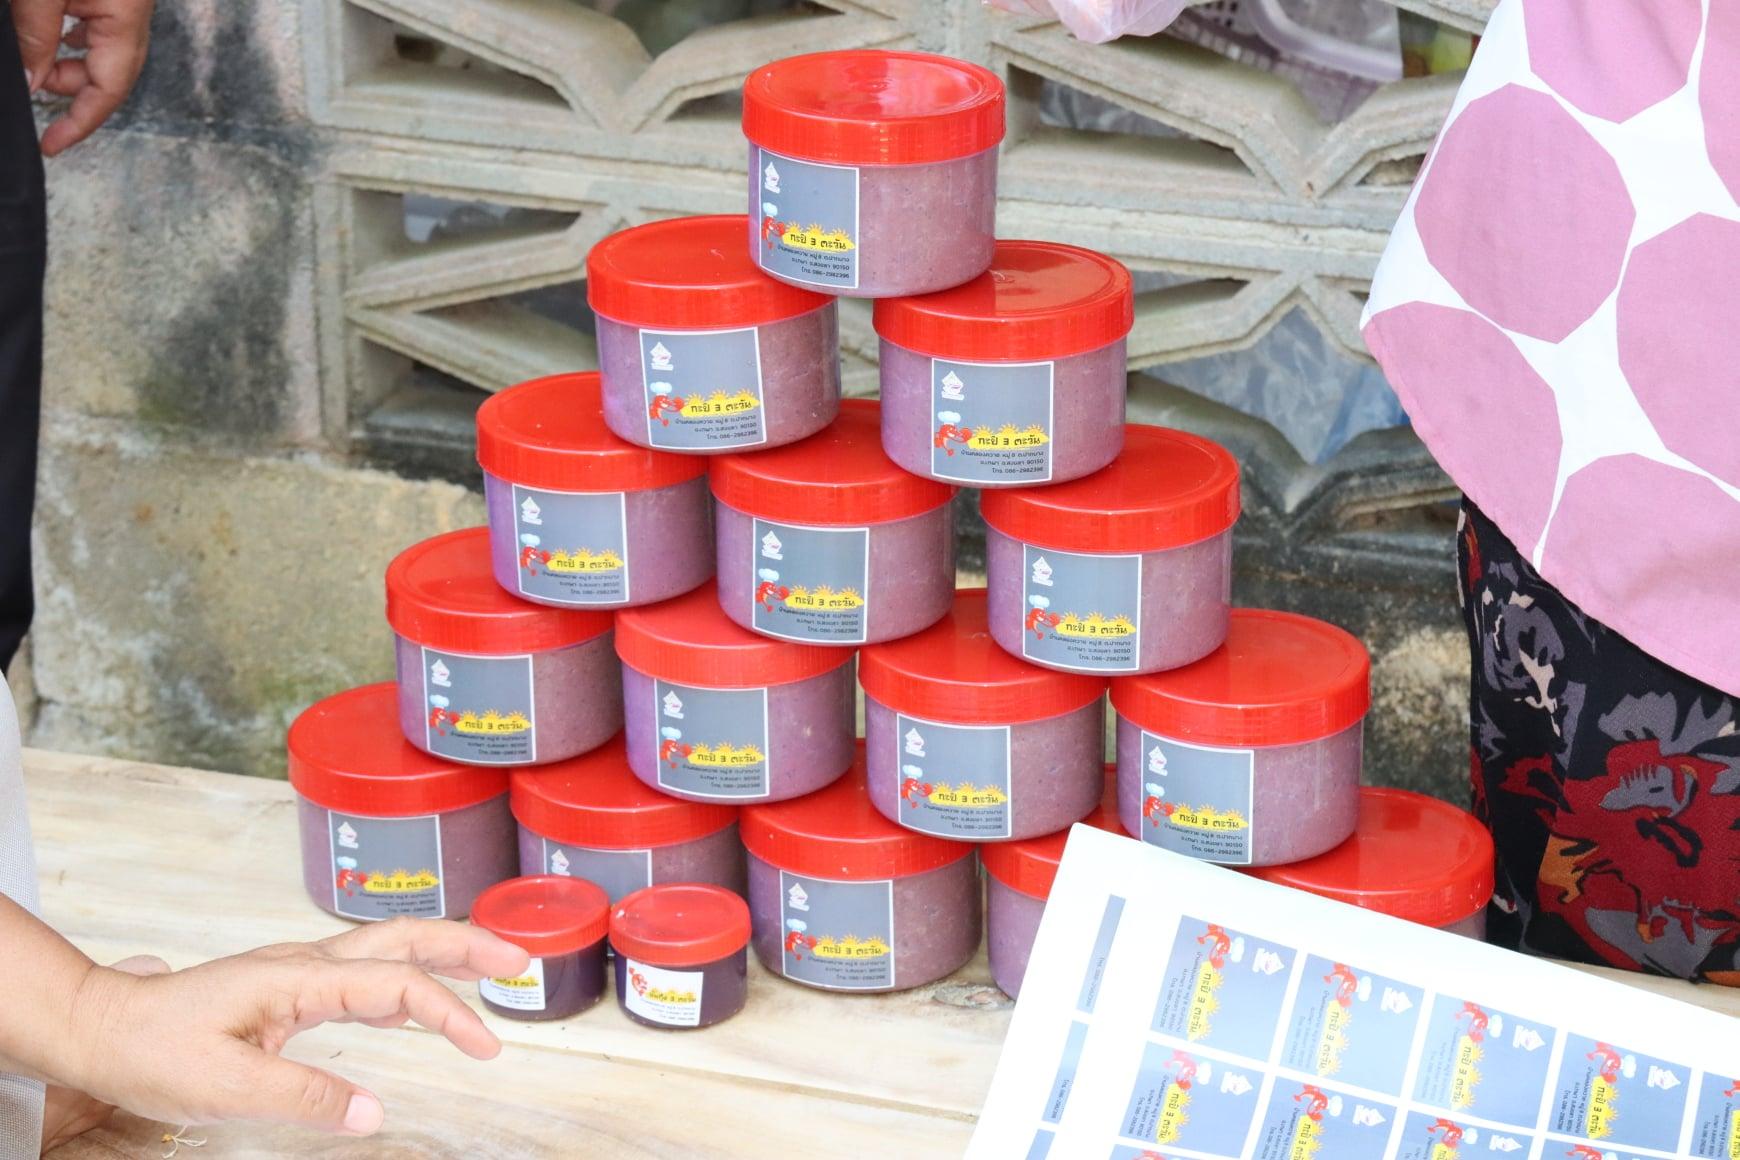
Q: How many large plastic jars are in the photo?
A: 15